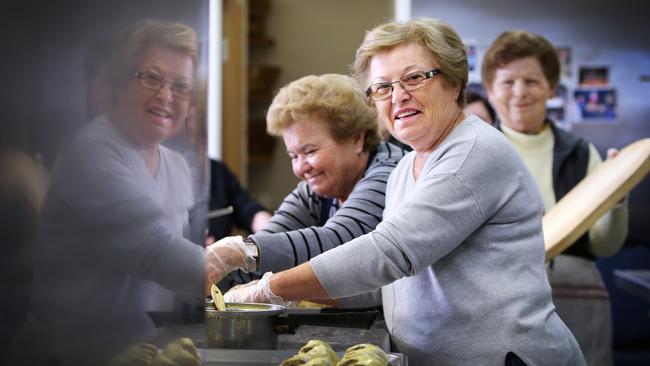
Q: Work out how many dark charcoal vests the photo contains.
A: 1